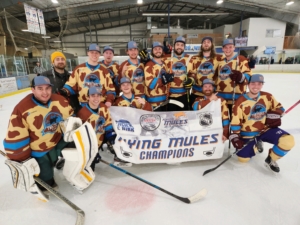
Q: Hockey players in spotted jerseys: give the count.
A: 12